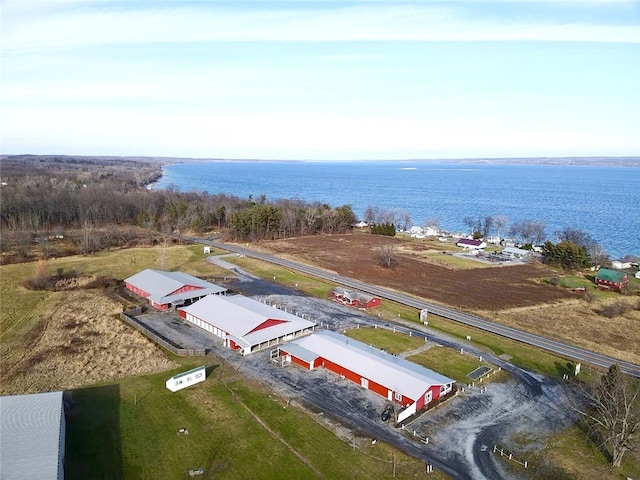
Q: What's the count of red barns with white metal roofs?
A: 3